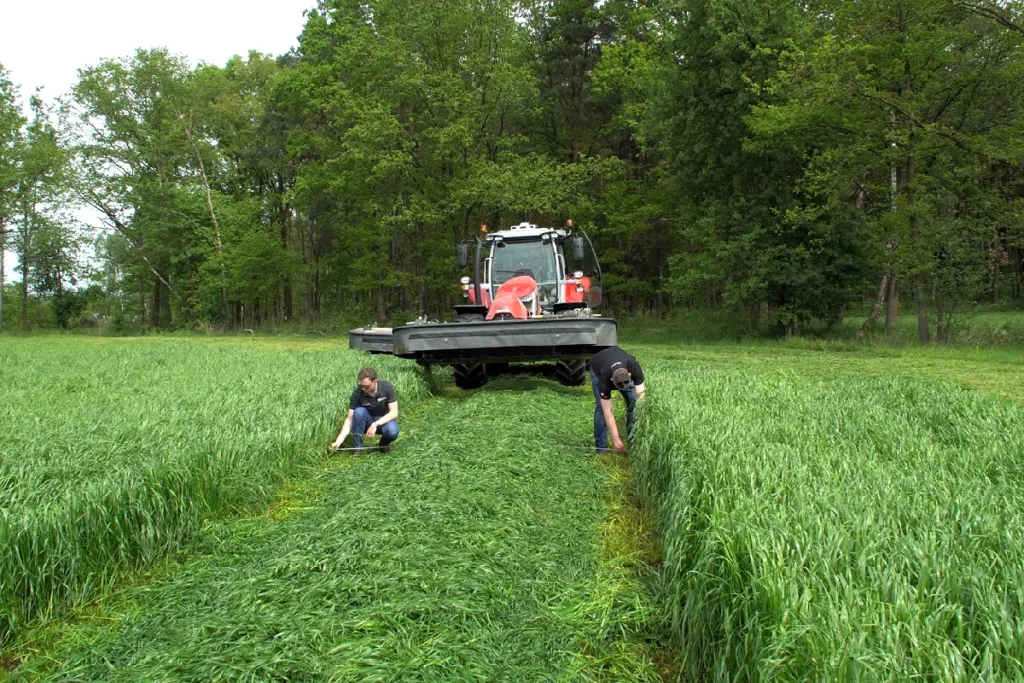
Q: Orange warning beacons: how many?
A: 2